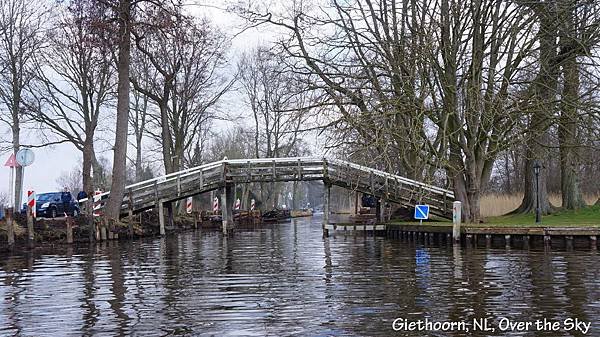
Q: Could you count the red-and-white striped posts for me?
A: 6